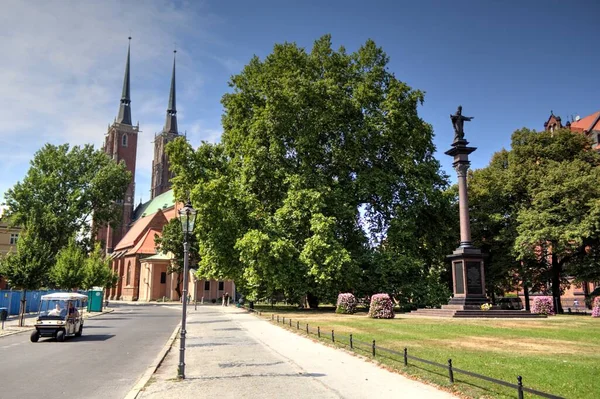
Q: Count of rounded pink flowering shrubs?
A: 4